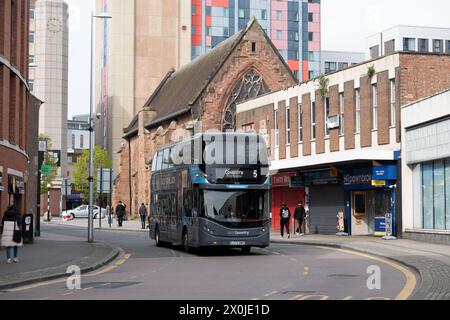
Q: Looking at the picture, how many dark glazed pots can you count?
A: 0